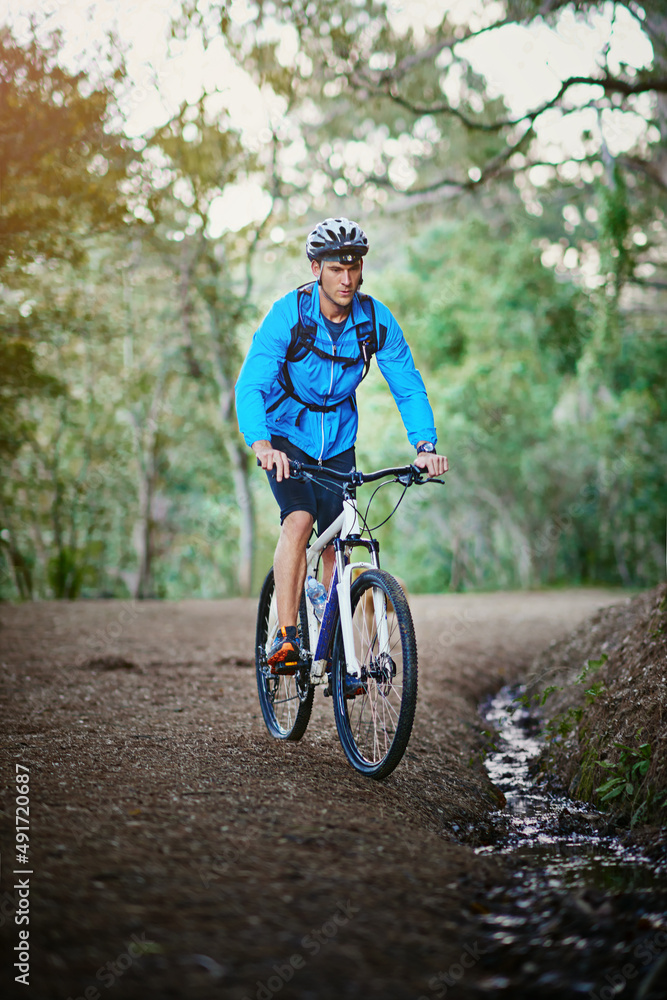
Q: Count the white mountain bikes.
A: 1